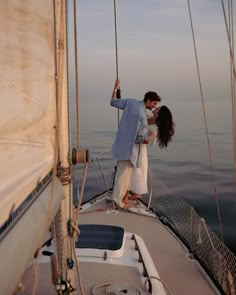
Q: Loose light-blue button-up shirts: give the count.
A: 1